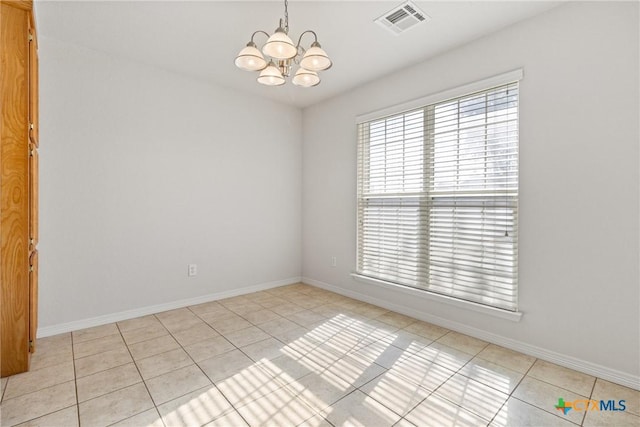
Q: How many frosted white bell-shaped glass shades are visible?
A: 5